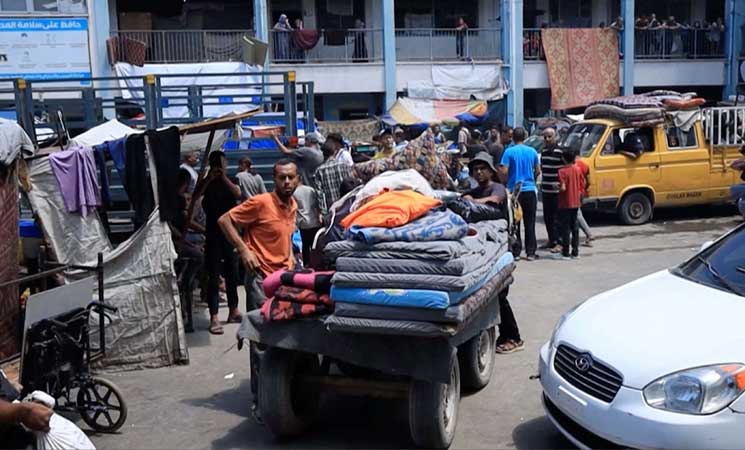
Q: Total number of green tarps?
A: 0